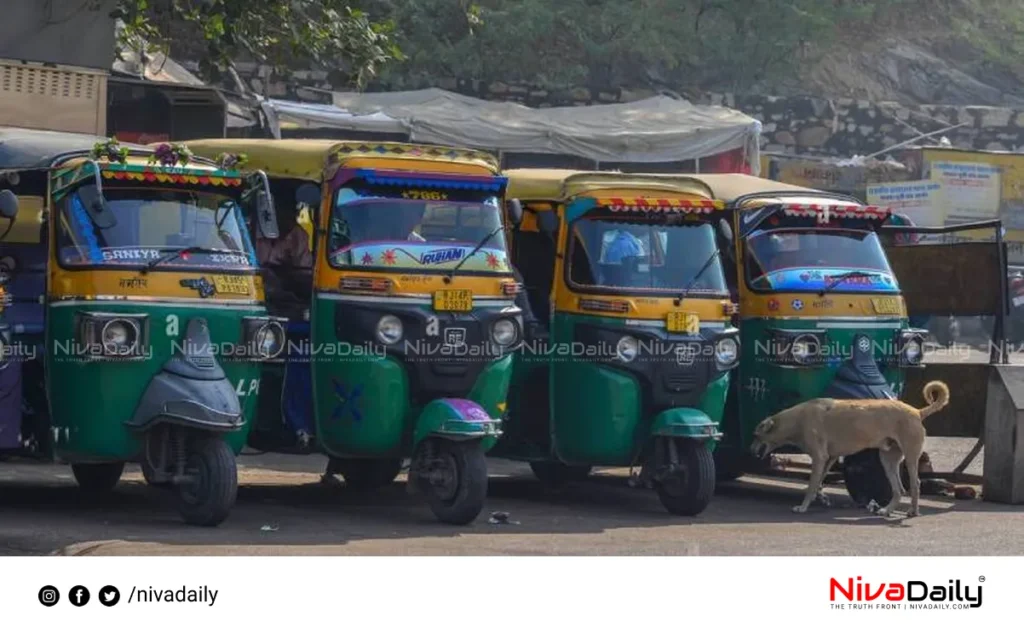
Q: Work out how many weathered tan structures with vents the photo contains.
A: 1